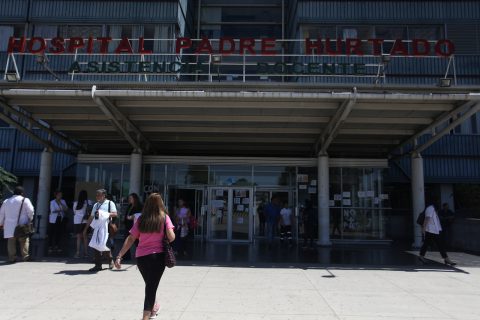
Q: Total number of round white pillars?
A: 4